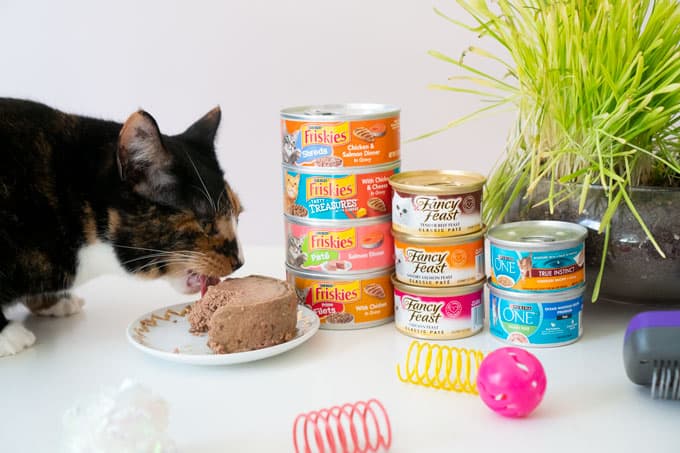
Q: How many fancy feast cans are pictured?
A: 3